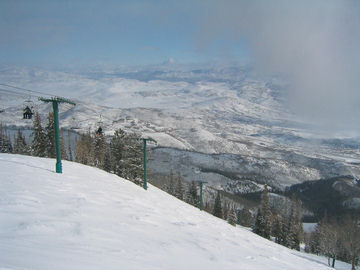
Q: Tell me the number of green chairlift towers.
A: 3